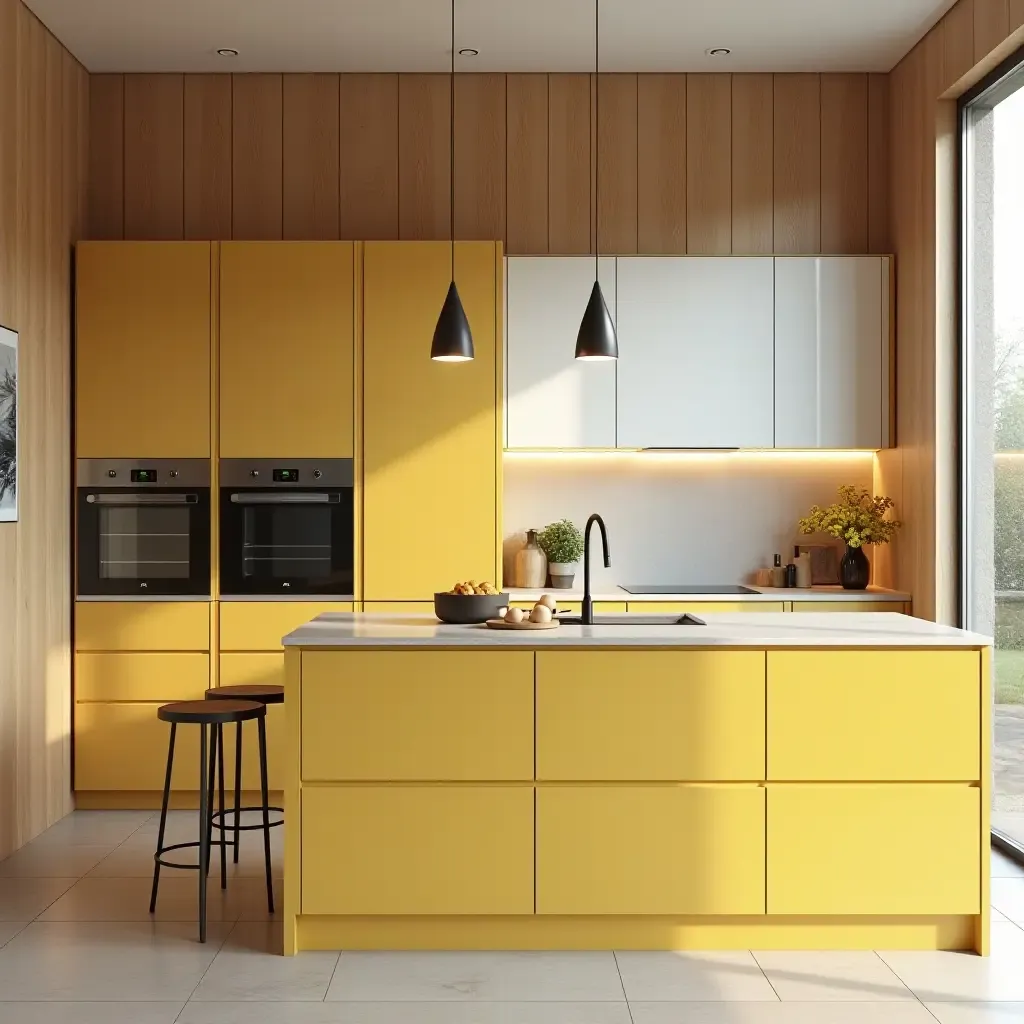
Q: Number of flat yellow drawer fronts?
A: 12